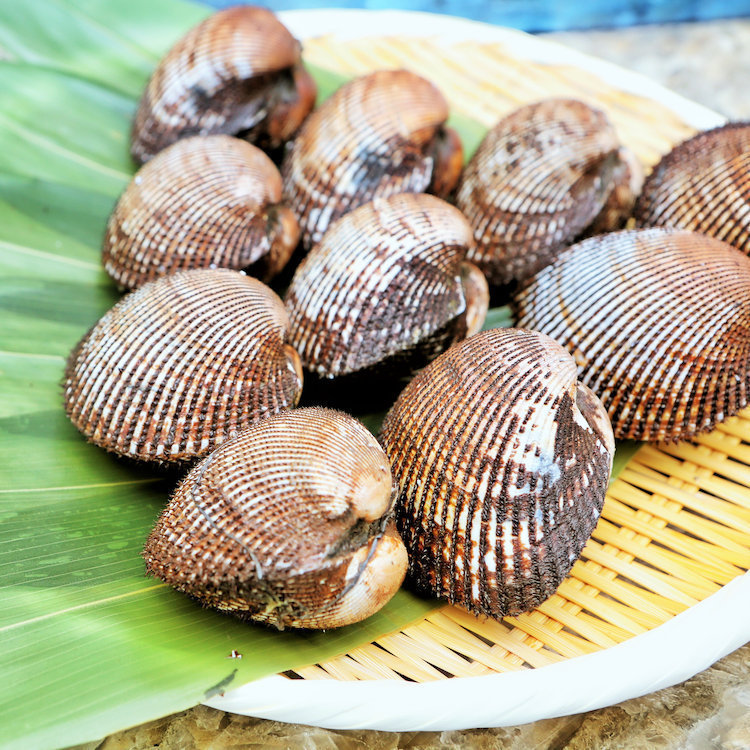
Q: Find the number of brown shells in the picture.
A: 10